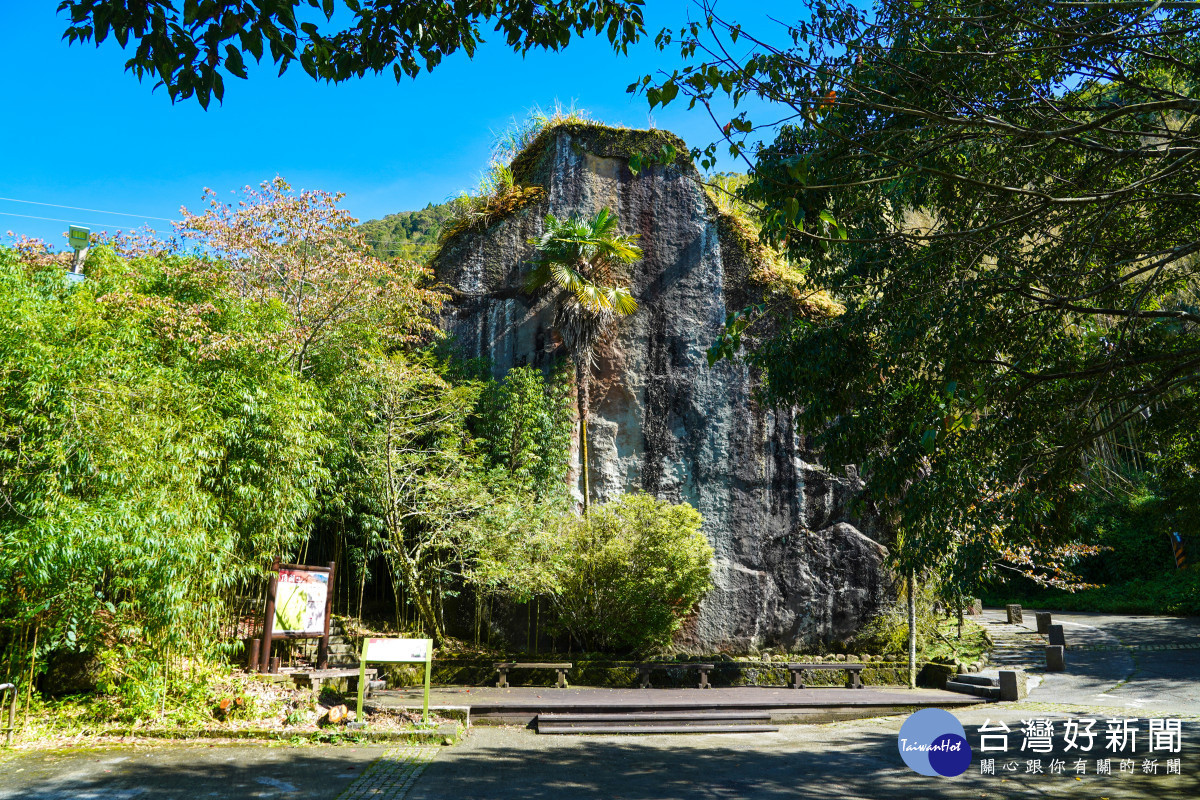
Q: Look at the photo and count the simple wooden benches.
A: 3